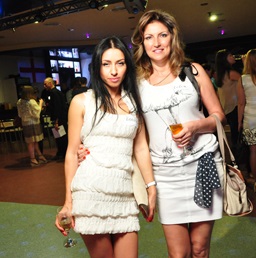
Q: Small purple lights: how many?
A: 3